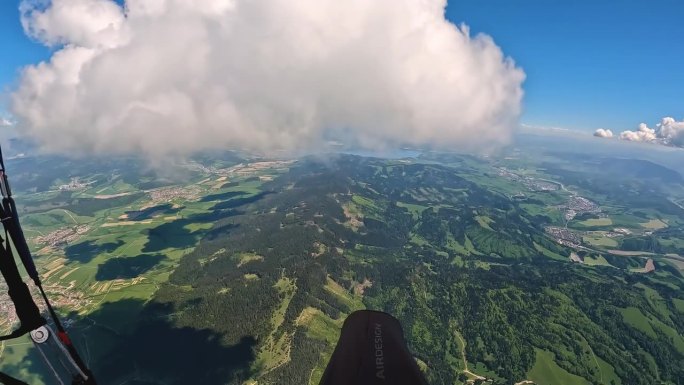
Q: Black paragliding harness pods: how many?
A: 1